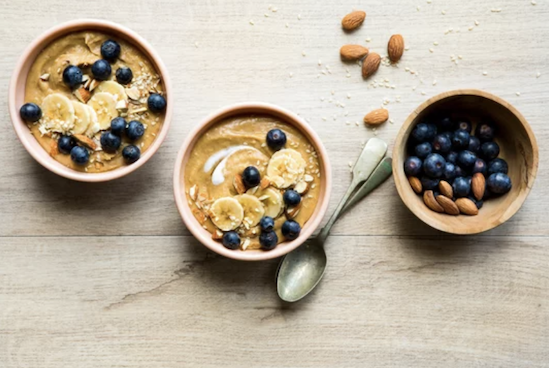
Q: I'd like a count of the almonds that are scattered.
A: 5